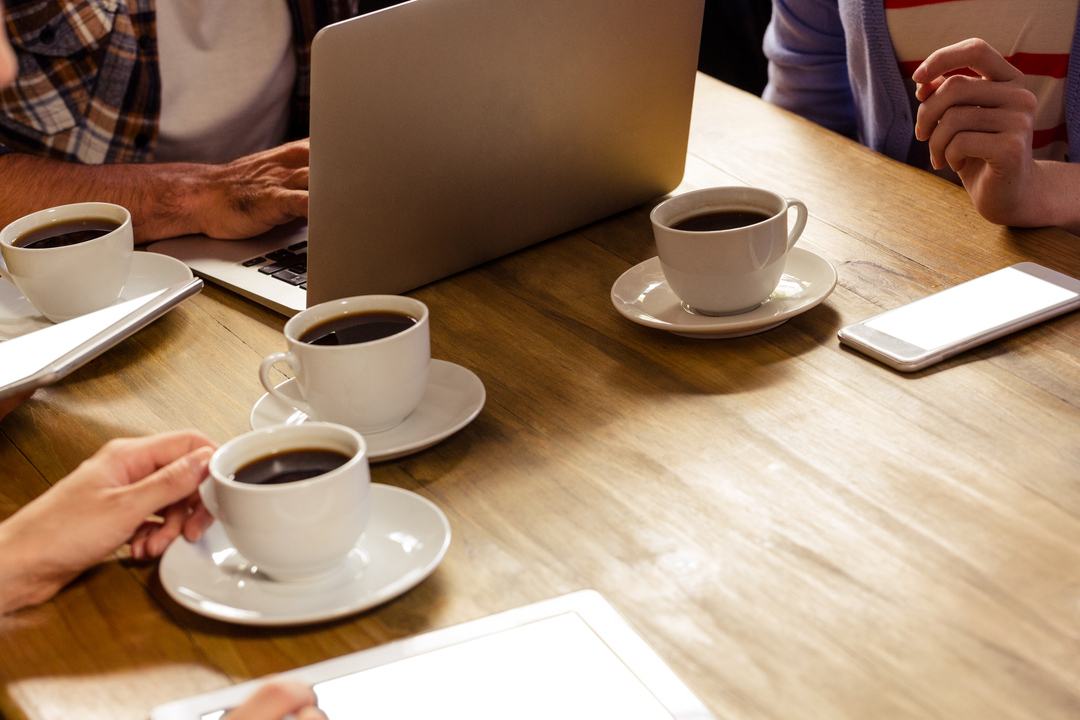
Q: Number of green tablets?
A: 0